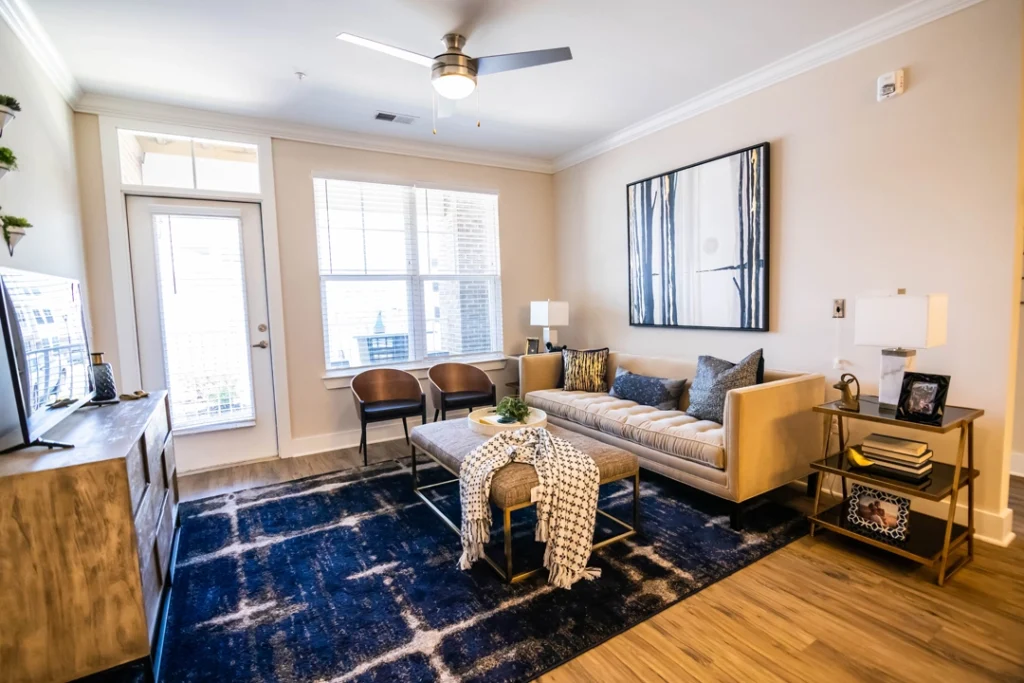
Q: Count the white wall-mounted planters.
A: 3